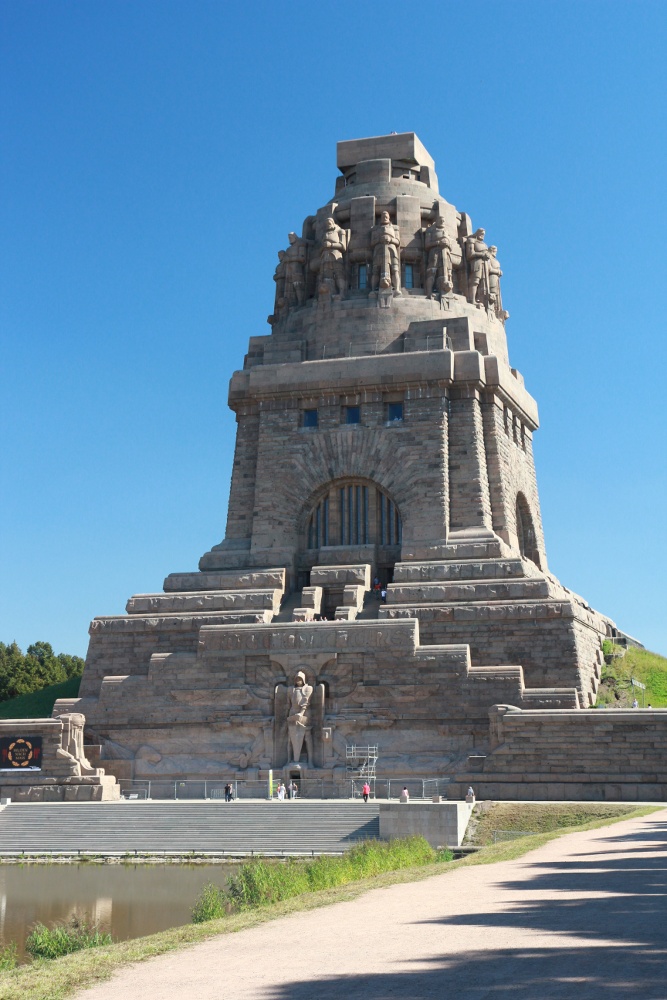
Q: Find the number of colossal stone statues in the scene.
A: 8